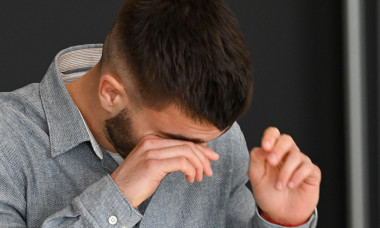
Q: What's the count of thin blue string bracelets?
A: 0